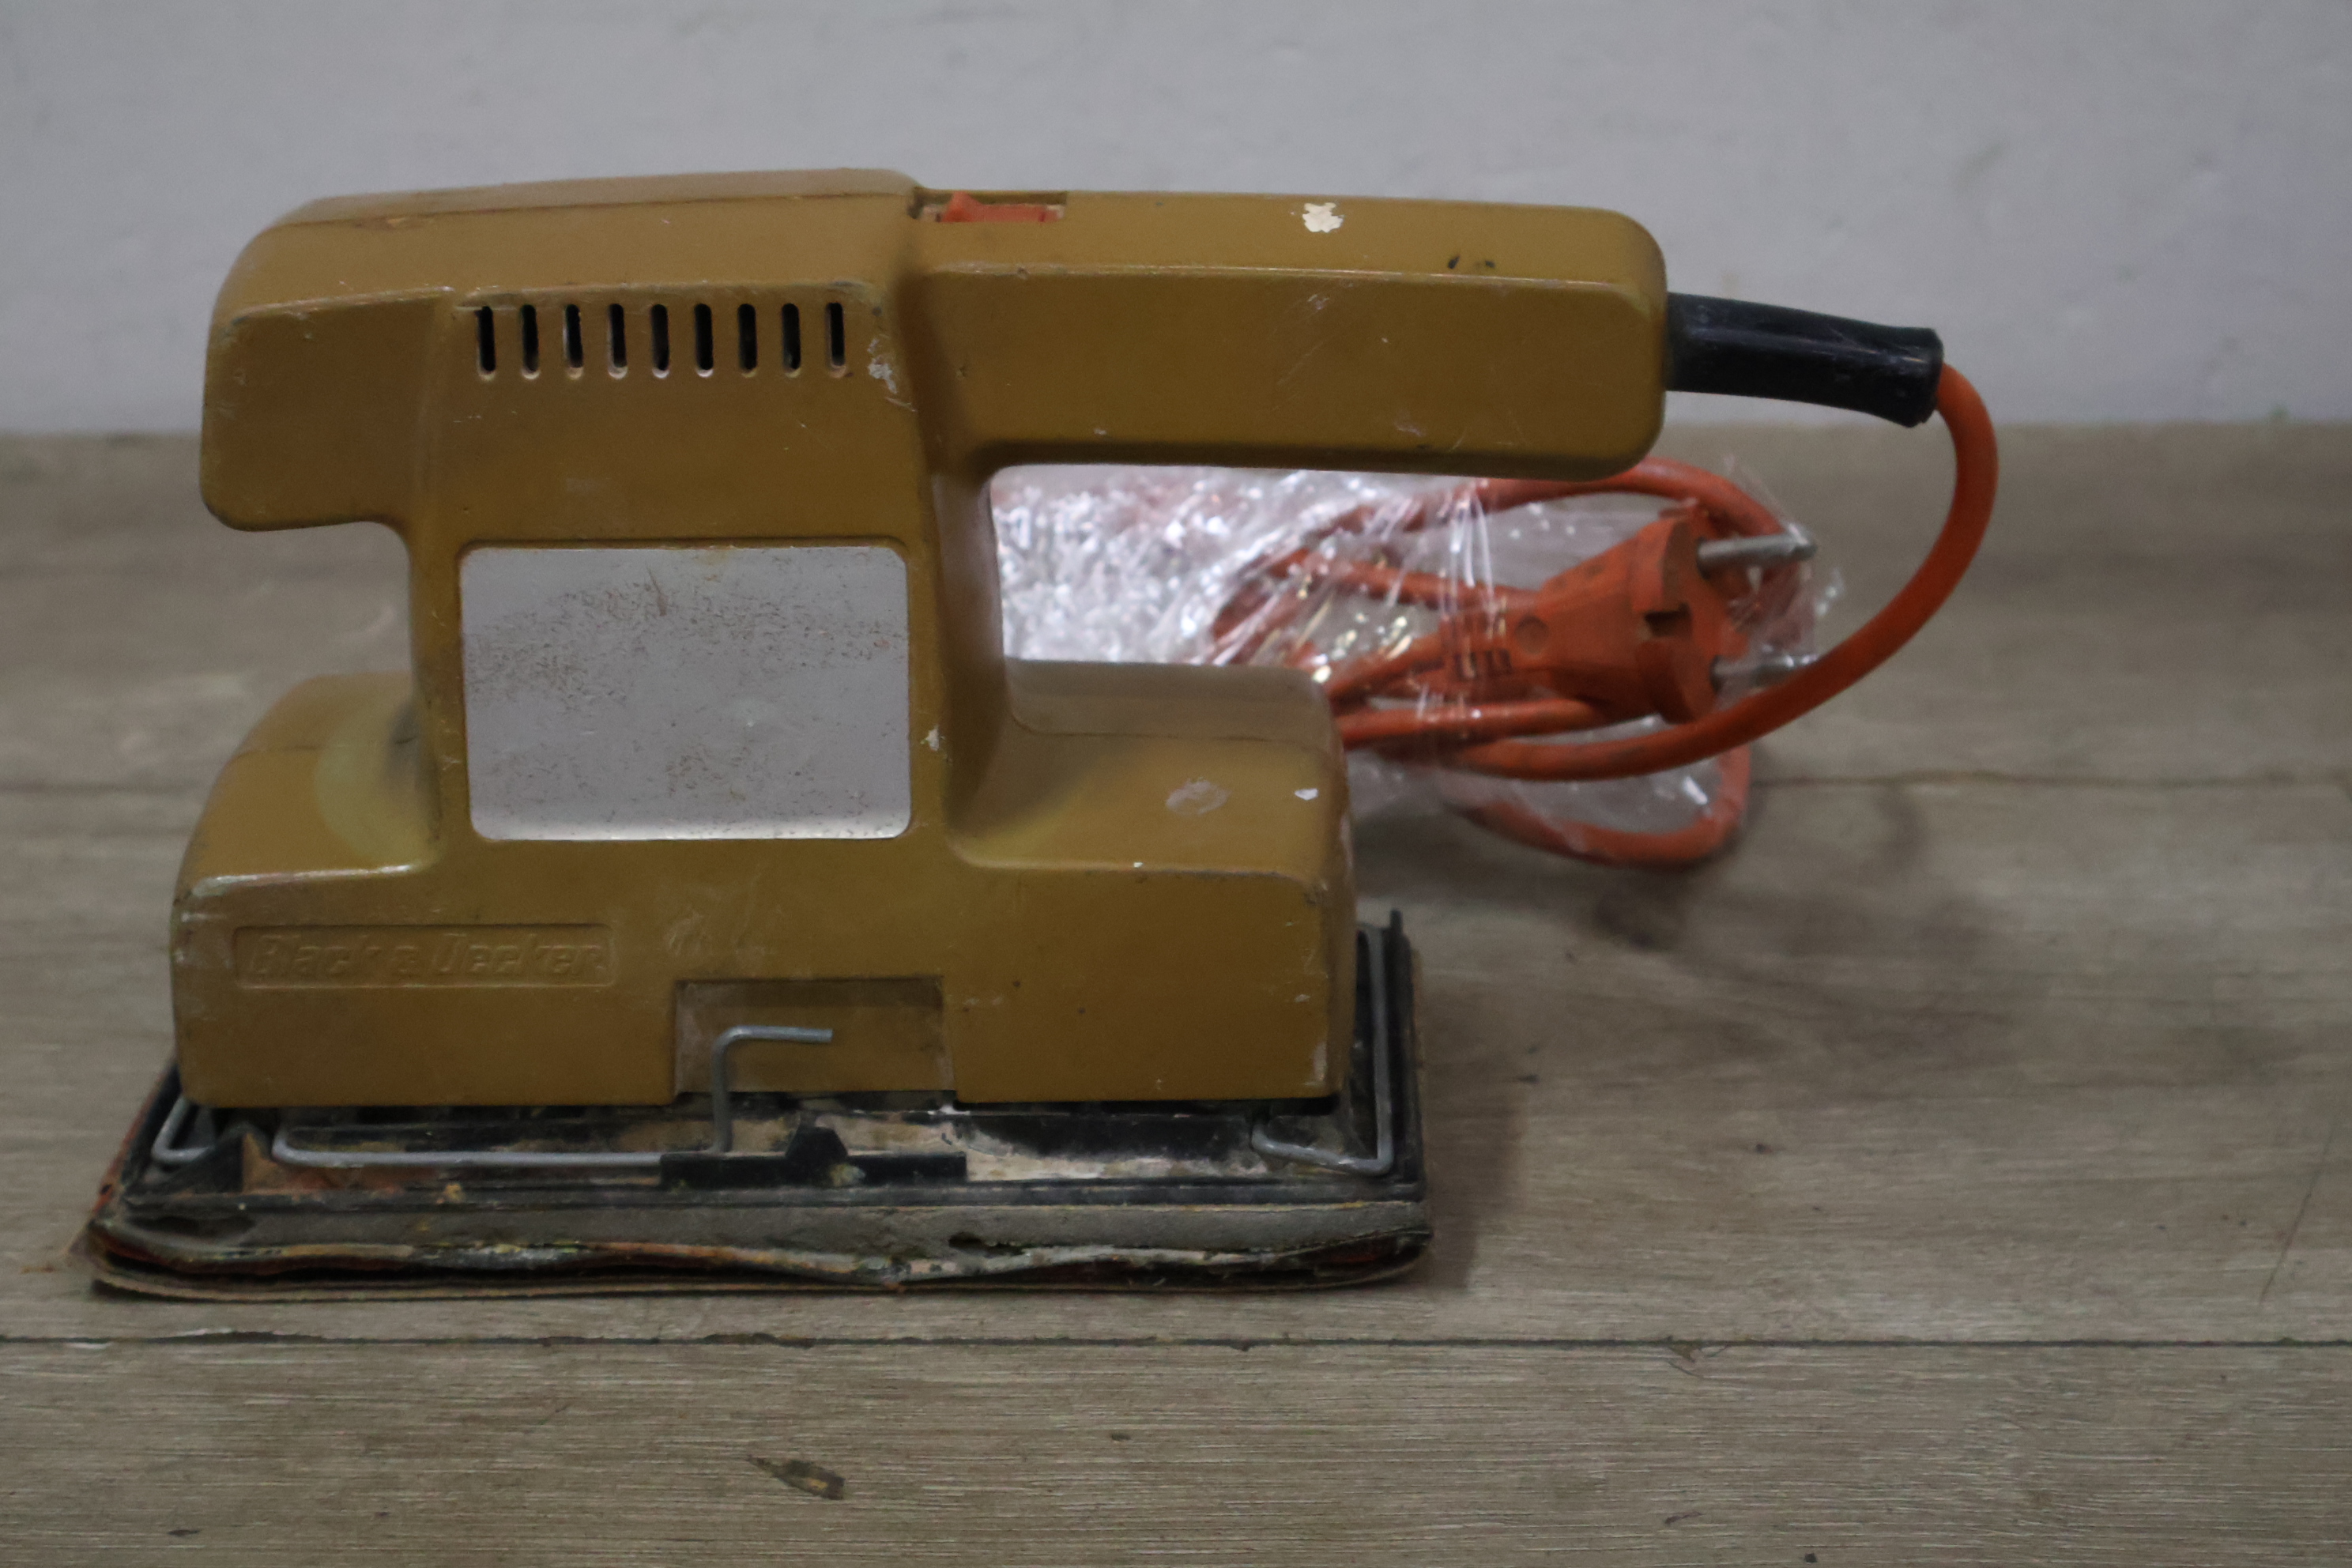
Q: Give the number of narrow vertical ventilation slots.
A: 9